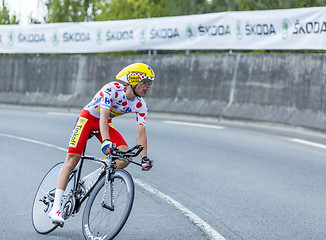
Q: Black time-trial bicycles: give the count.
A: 1